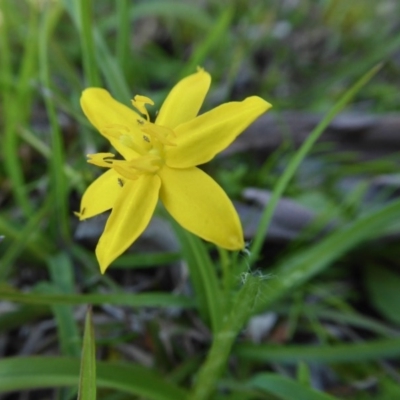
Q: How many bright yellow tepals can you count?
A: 6